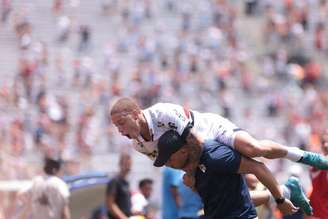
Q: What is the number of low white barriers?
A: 1